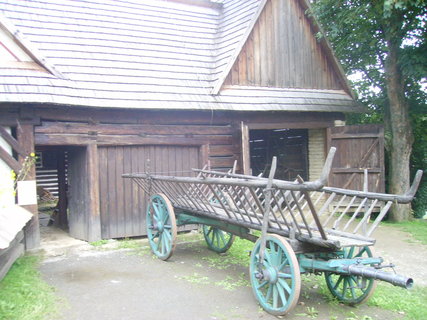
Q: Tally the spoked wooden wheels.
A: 4